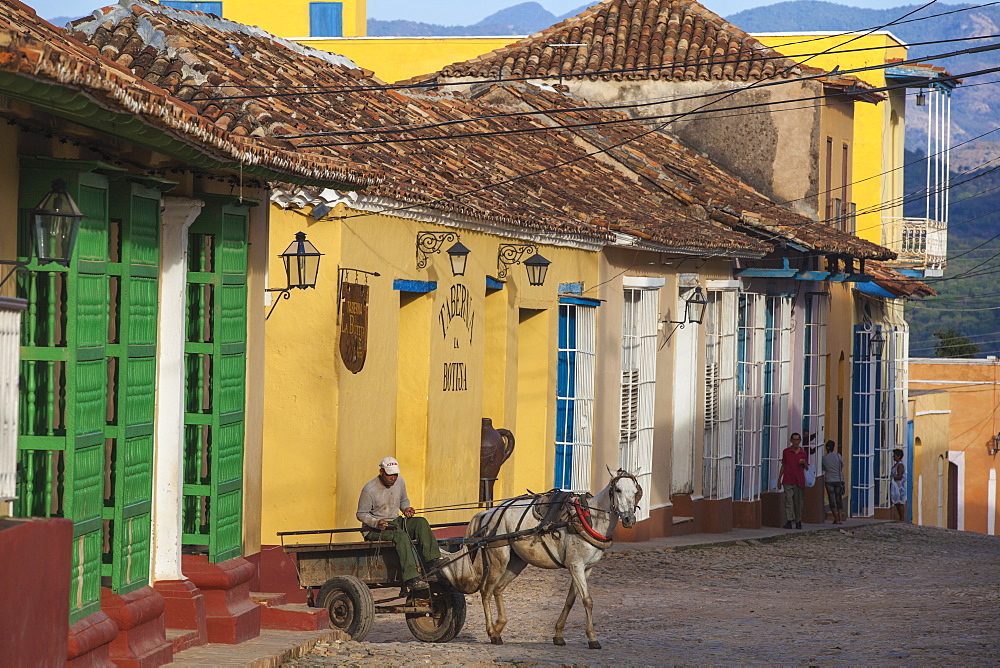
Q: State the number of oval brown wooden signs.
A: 1